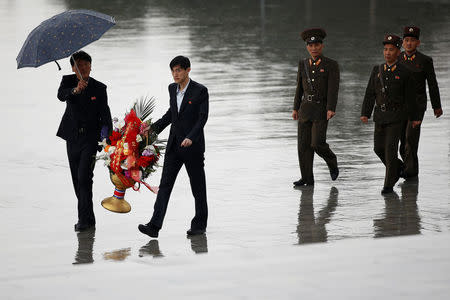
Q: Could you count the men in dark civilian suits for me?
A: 2